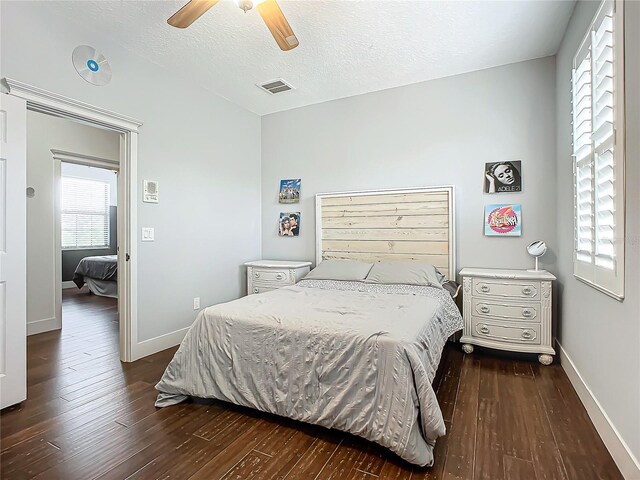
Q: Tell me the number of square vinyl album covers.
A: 4